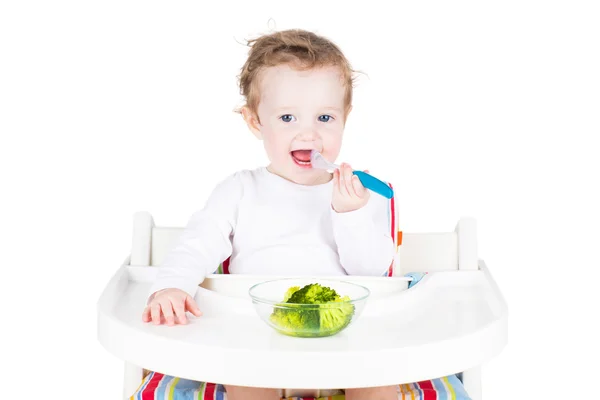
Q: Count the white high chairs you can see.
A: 1